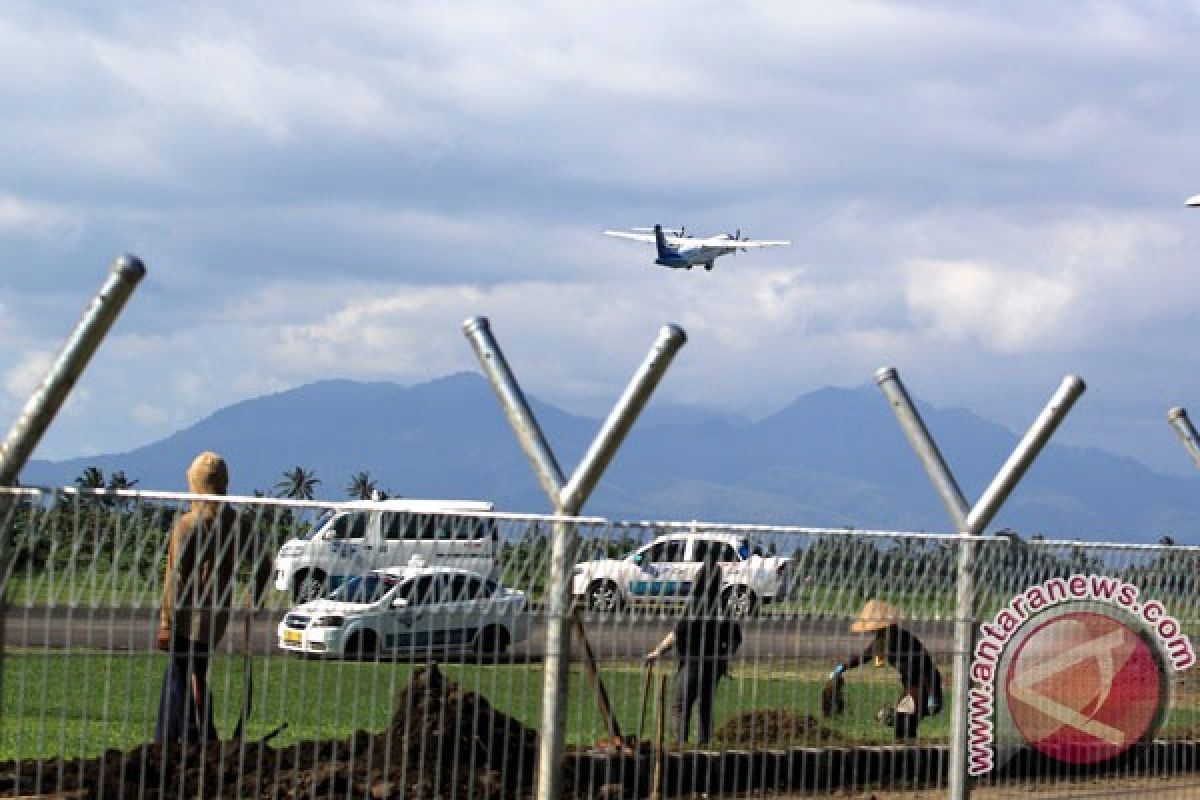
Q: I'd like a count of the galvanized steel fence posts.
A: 4